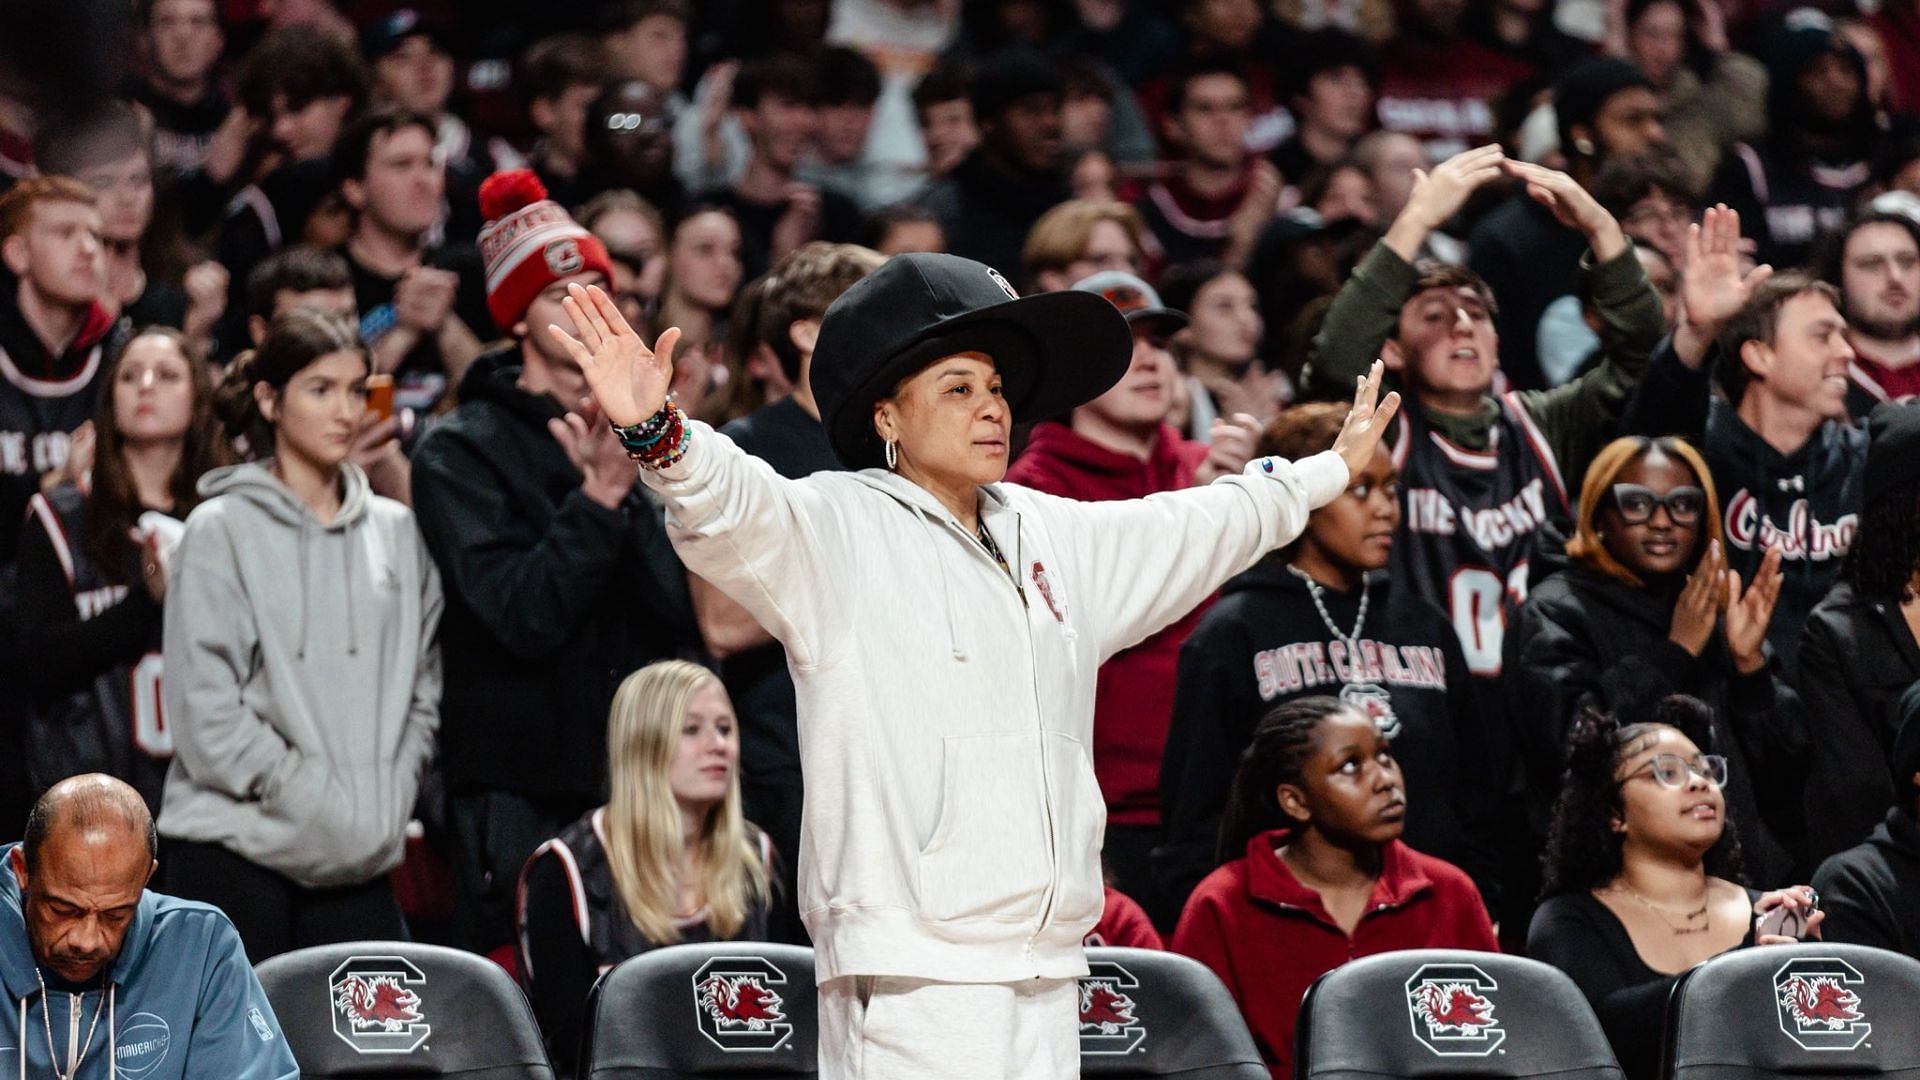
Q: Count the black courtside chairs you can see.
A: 5